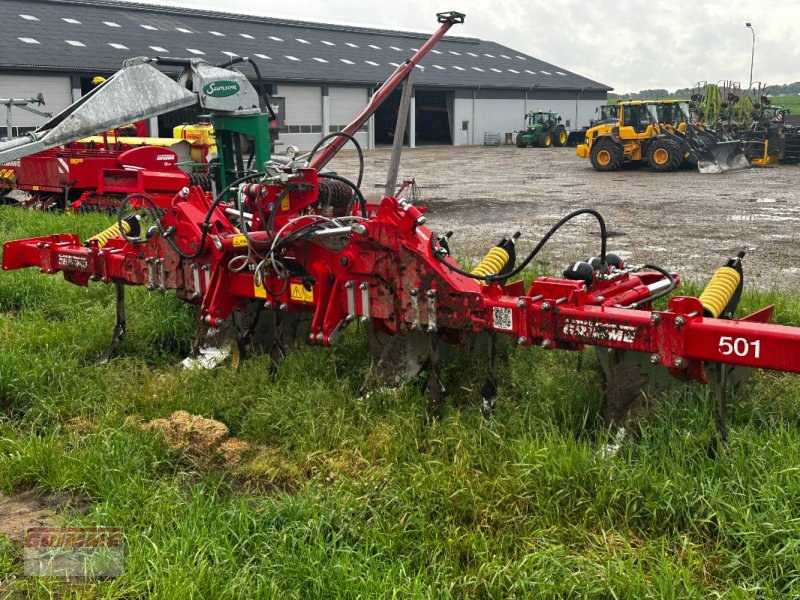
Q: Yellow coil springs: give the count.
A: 3